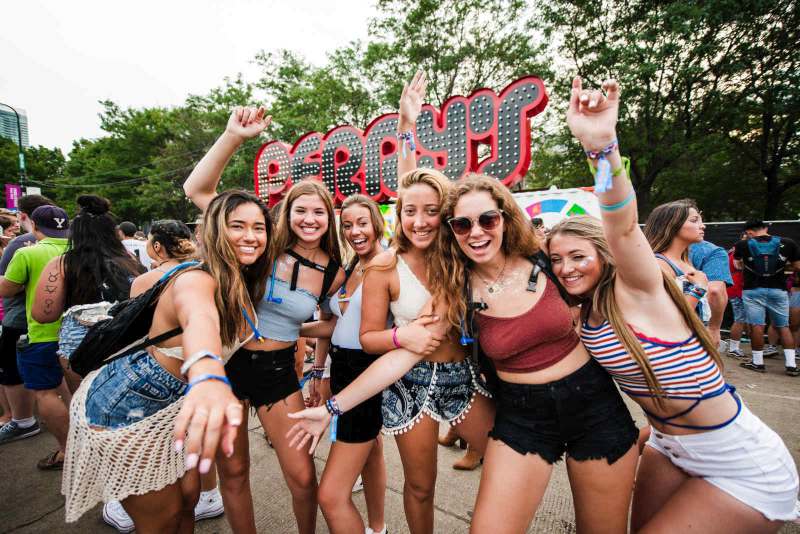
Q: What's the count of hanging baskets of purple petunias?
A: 0